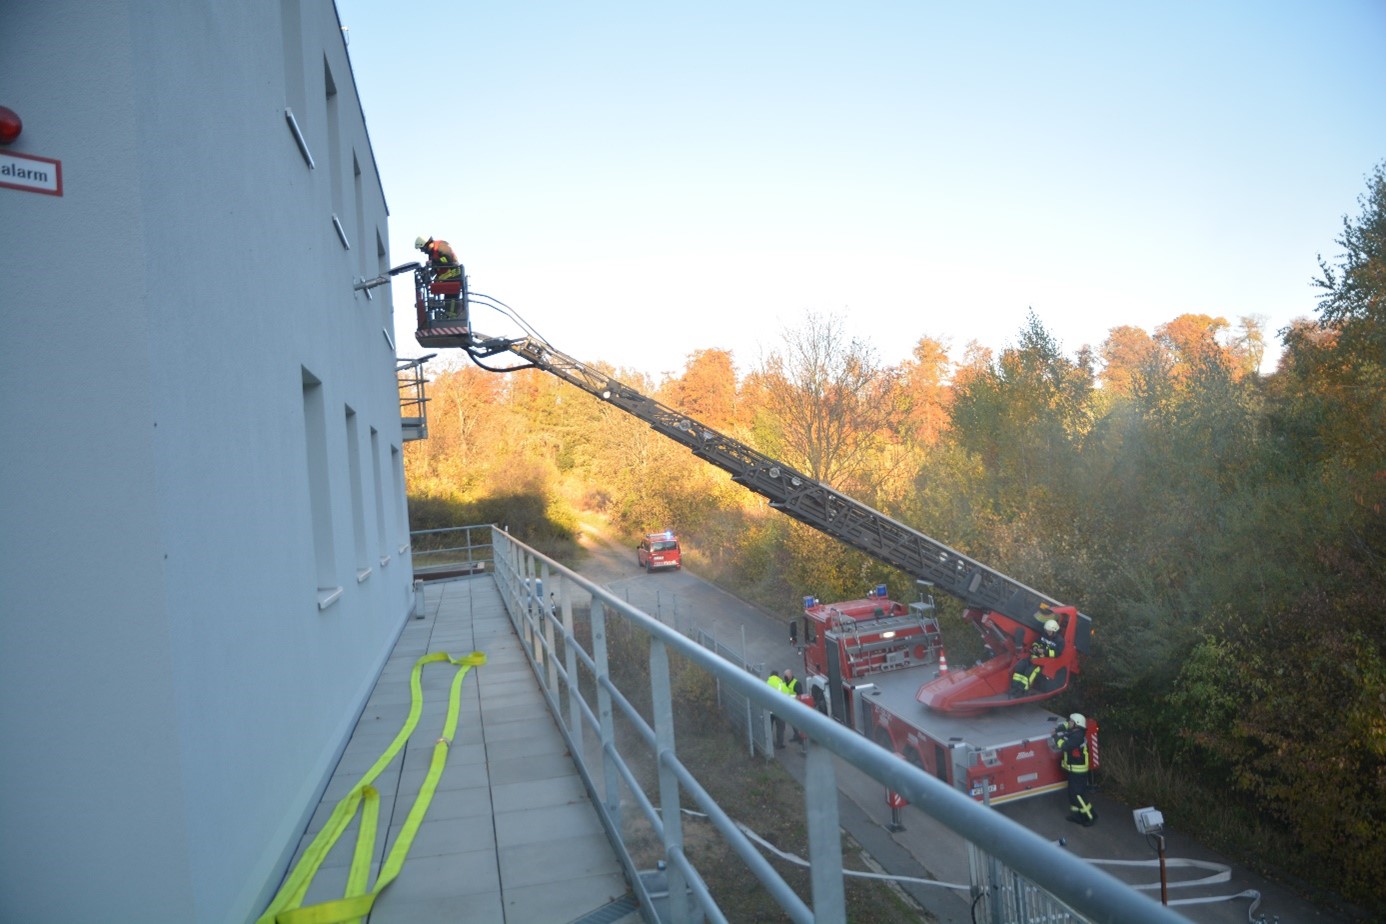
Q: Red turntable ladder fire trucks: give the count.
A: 1